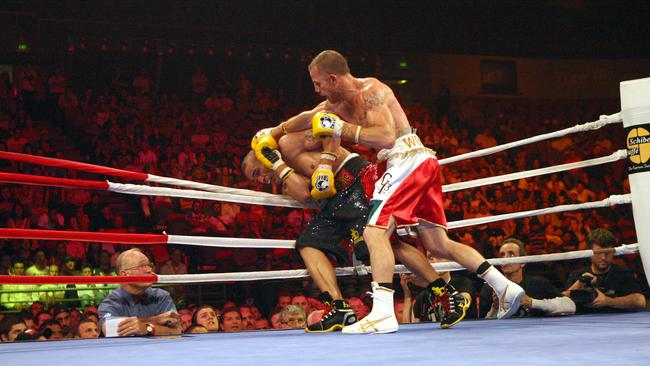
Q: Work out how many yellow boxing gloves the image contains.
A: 4